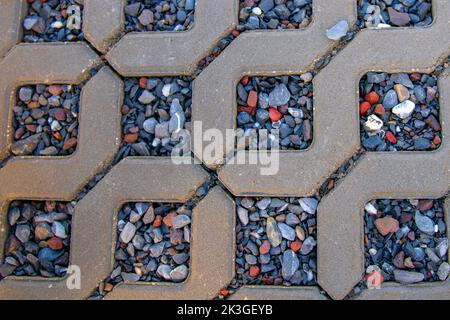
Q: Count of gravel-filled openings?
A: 12